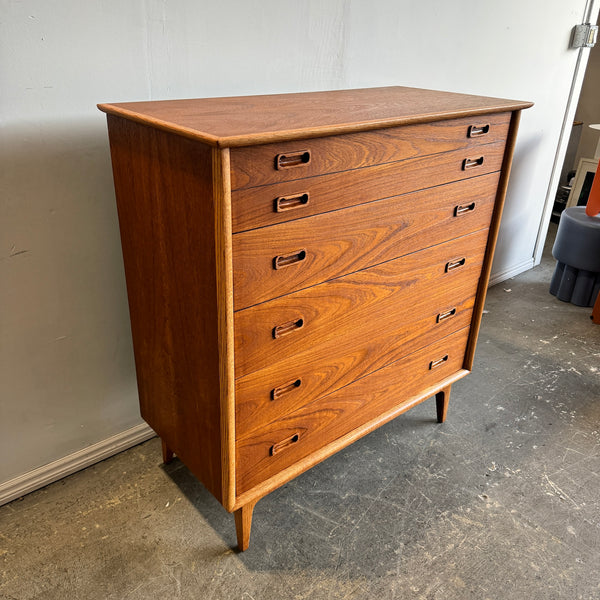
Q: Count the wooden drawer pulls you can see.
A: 12